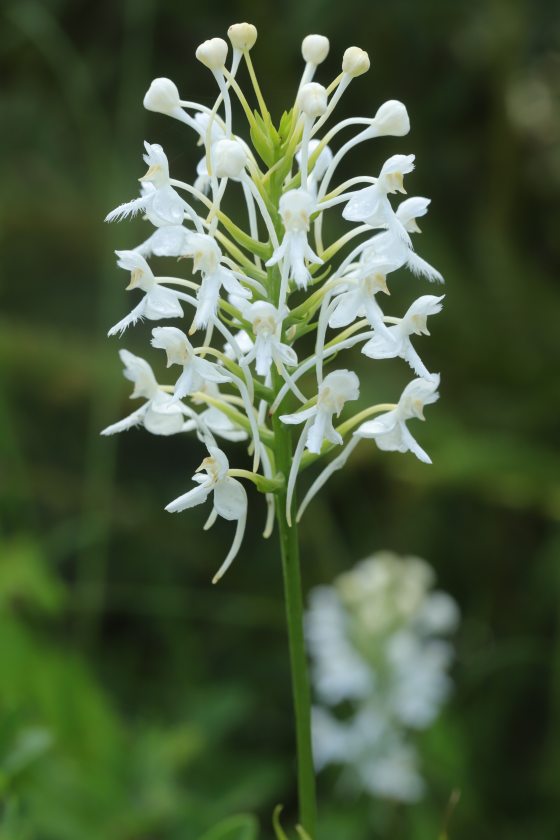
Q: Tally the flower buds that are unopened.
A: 8